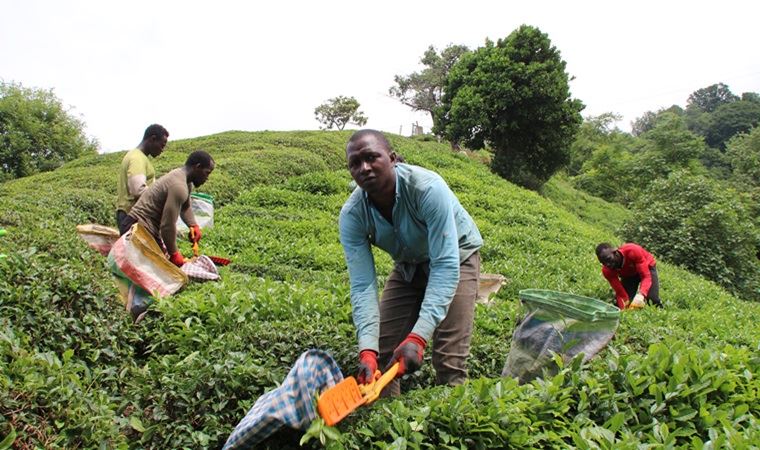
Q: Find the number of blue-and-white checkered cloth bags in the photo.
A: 1